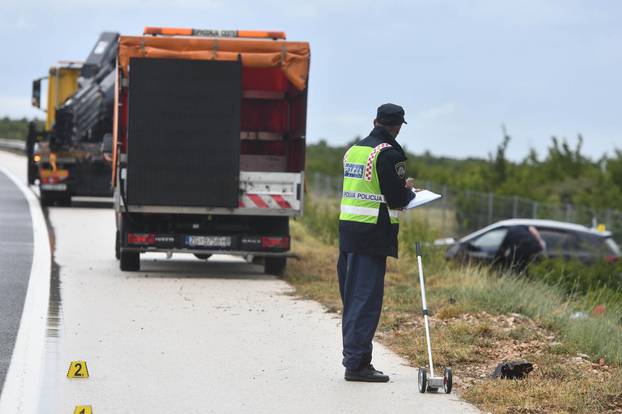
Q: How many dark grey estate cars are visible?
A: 1